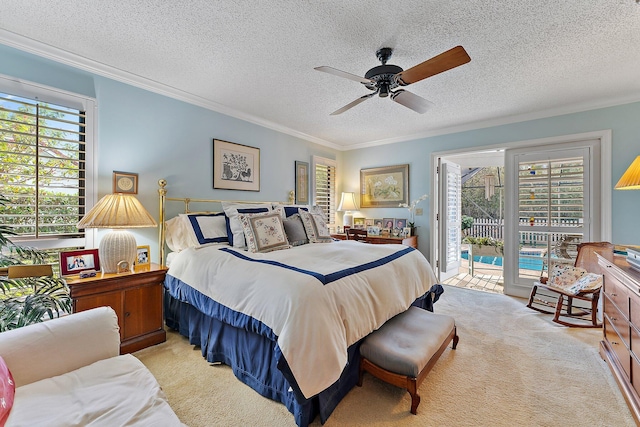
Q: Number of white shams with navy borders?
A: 3